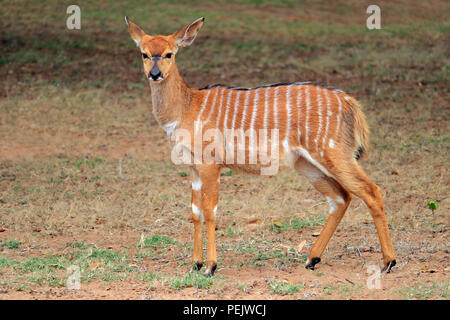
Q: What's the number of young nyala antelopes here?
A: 1